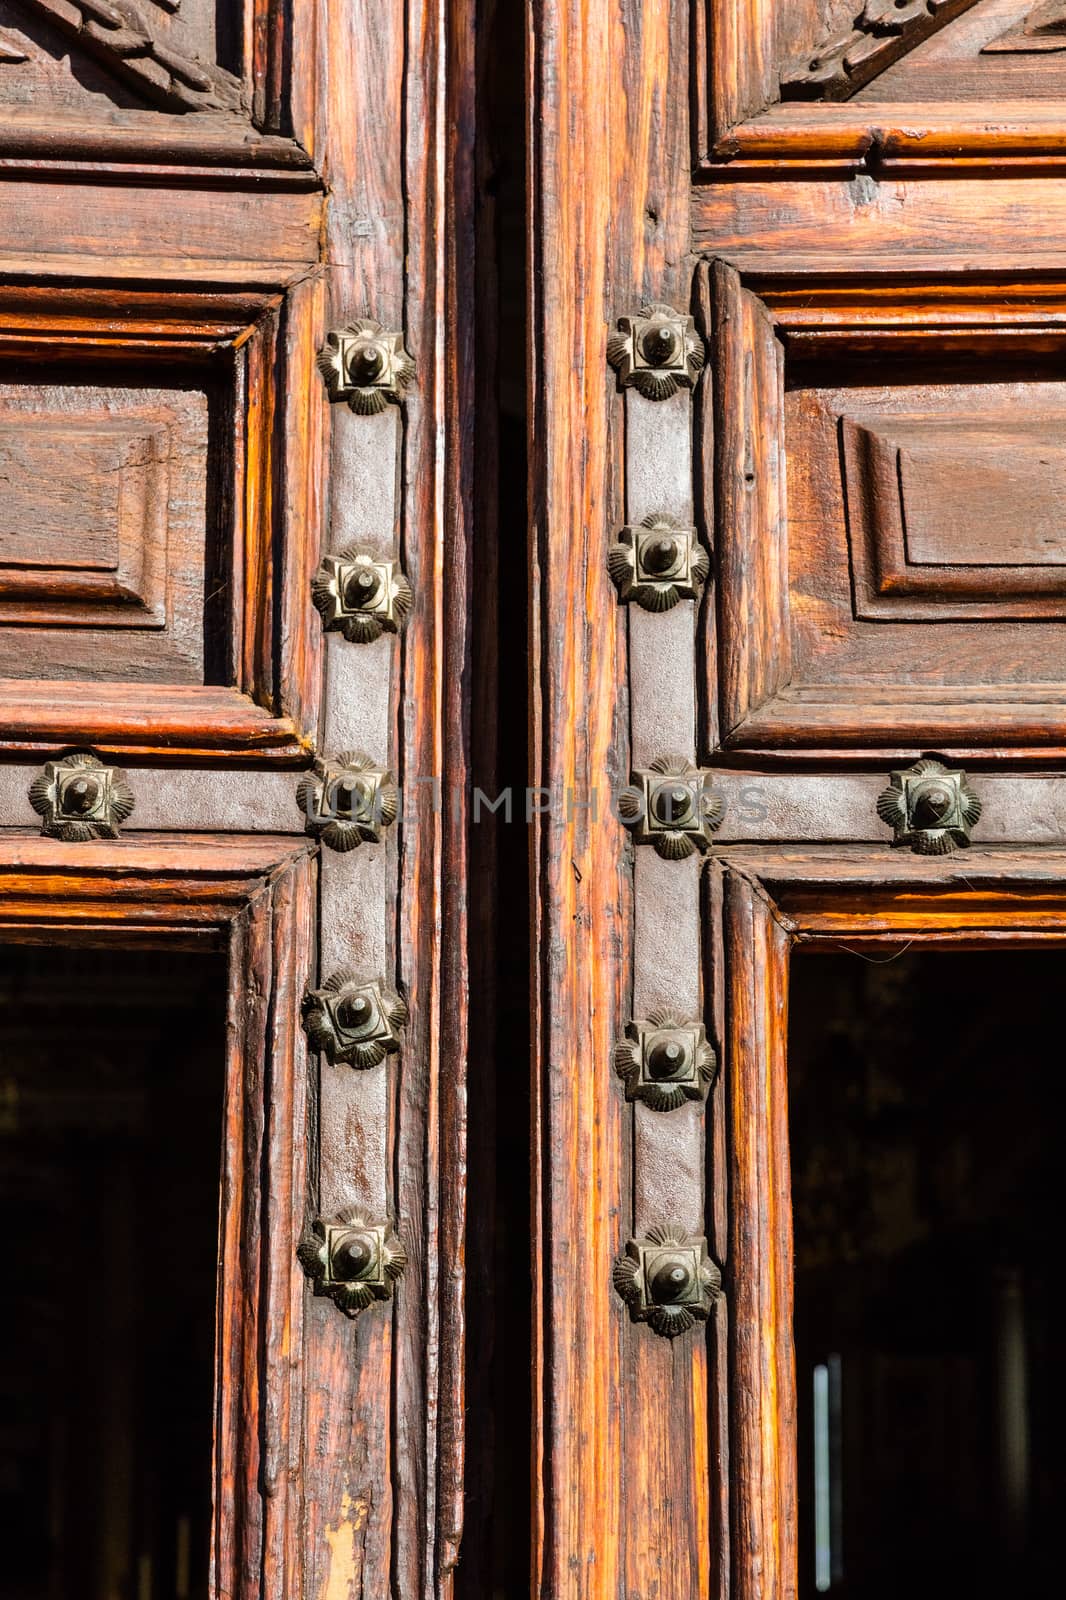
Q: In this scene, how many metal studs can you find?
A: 12